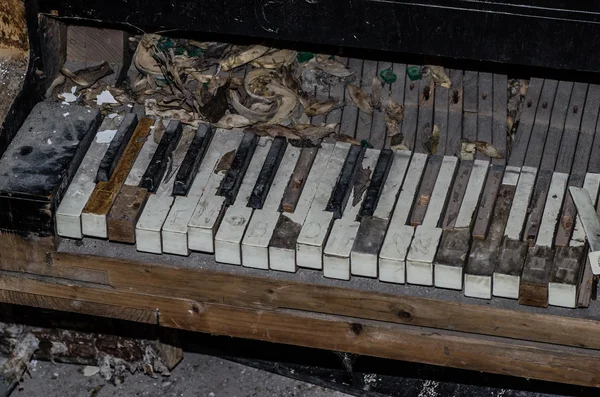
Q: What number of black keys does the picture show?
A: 7